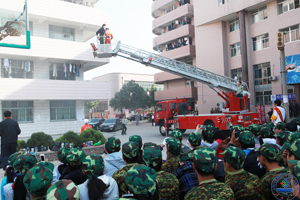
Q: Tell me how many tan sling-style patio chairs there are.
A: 0